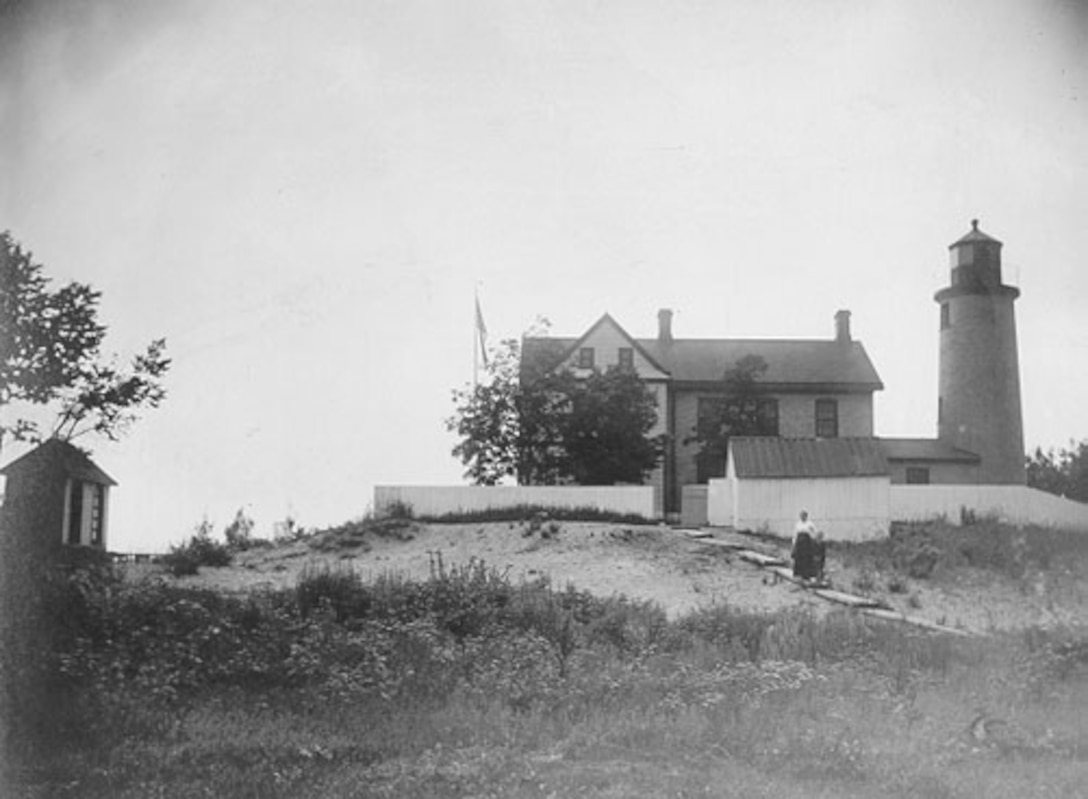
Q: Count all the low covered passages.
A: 1